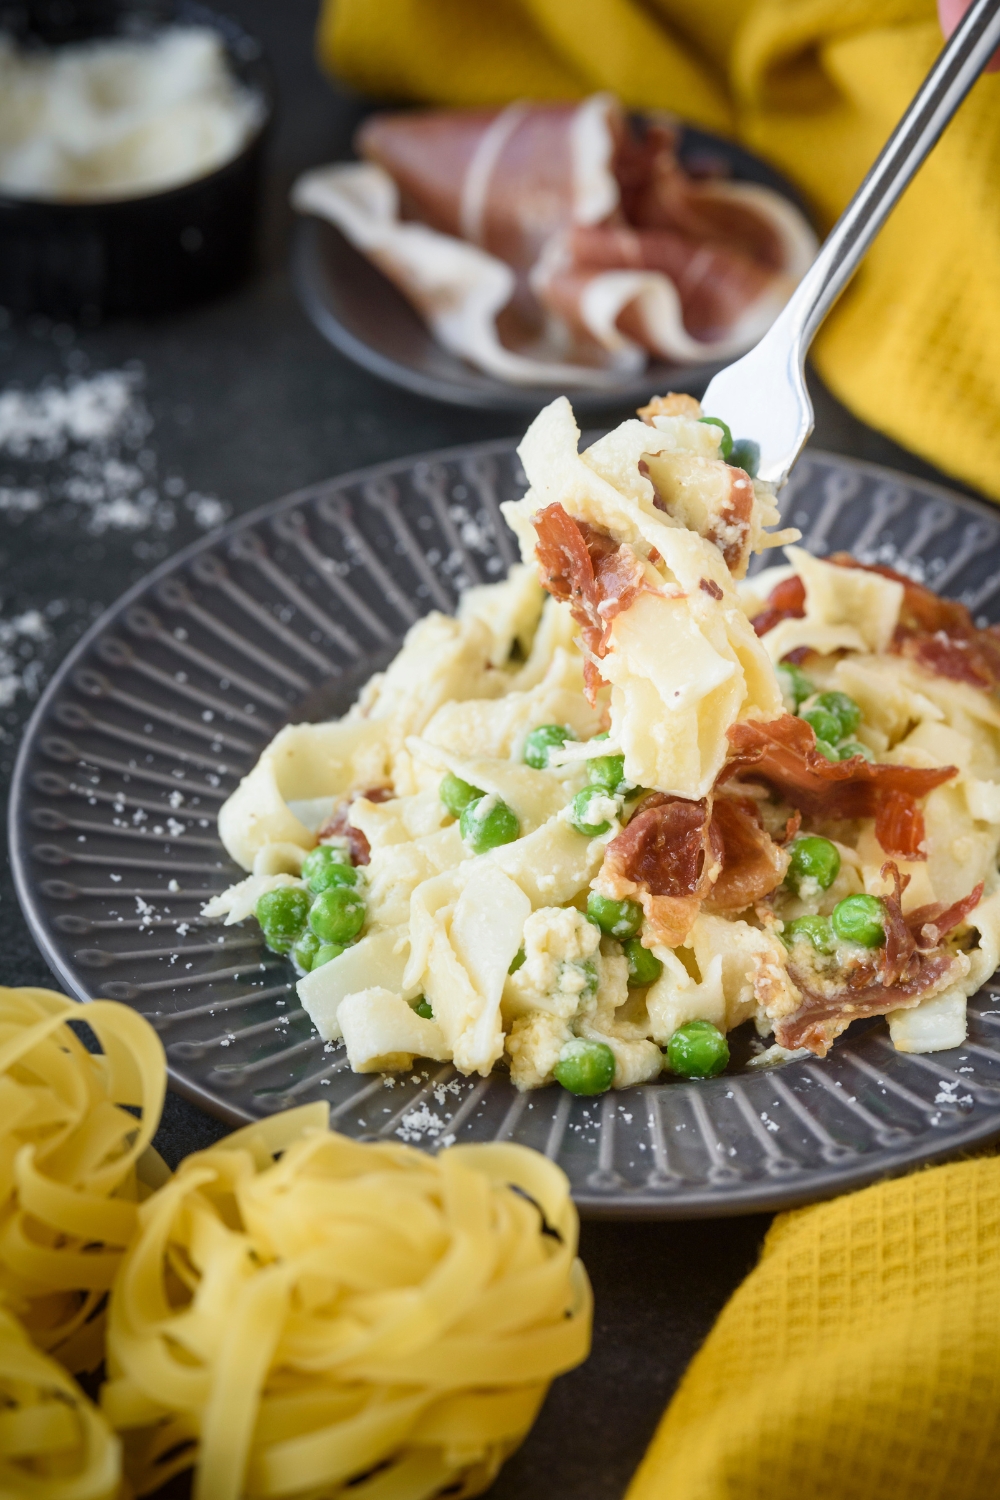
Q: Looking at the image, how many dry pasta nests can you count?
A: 3